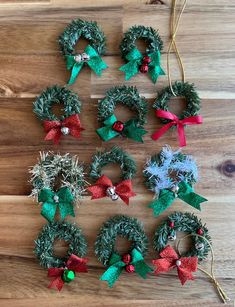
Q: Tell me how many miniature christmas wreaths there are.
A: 11